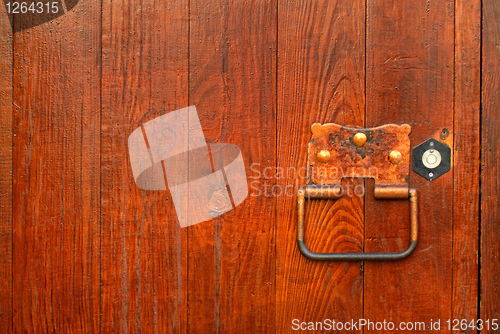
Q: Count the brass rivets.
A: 3